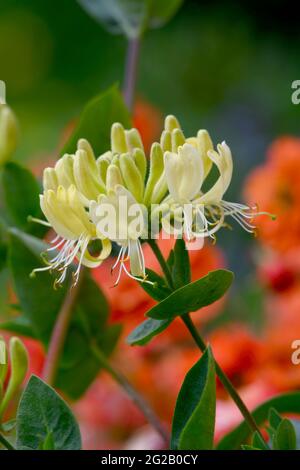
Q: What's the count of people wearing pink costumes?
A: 0